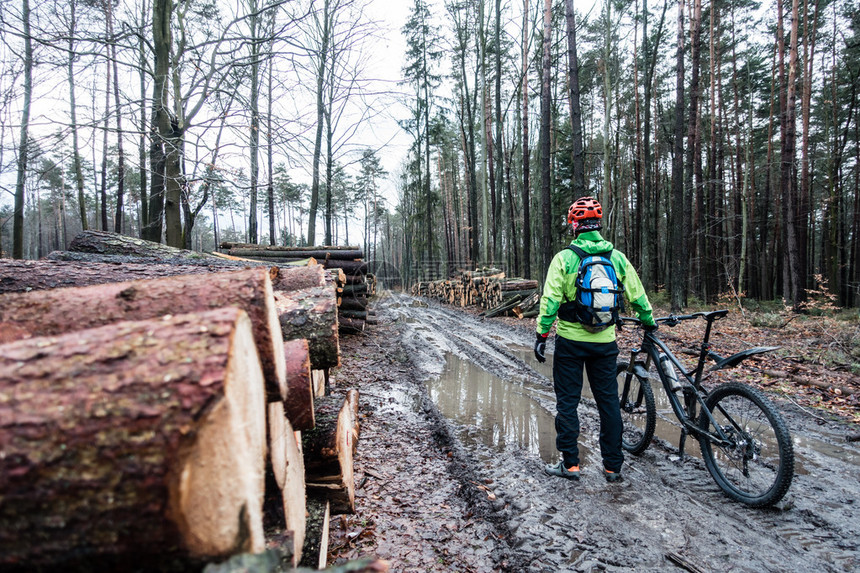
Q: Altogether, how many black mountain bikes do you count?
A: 1